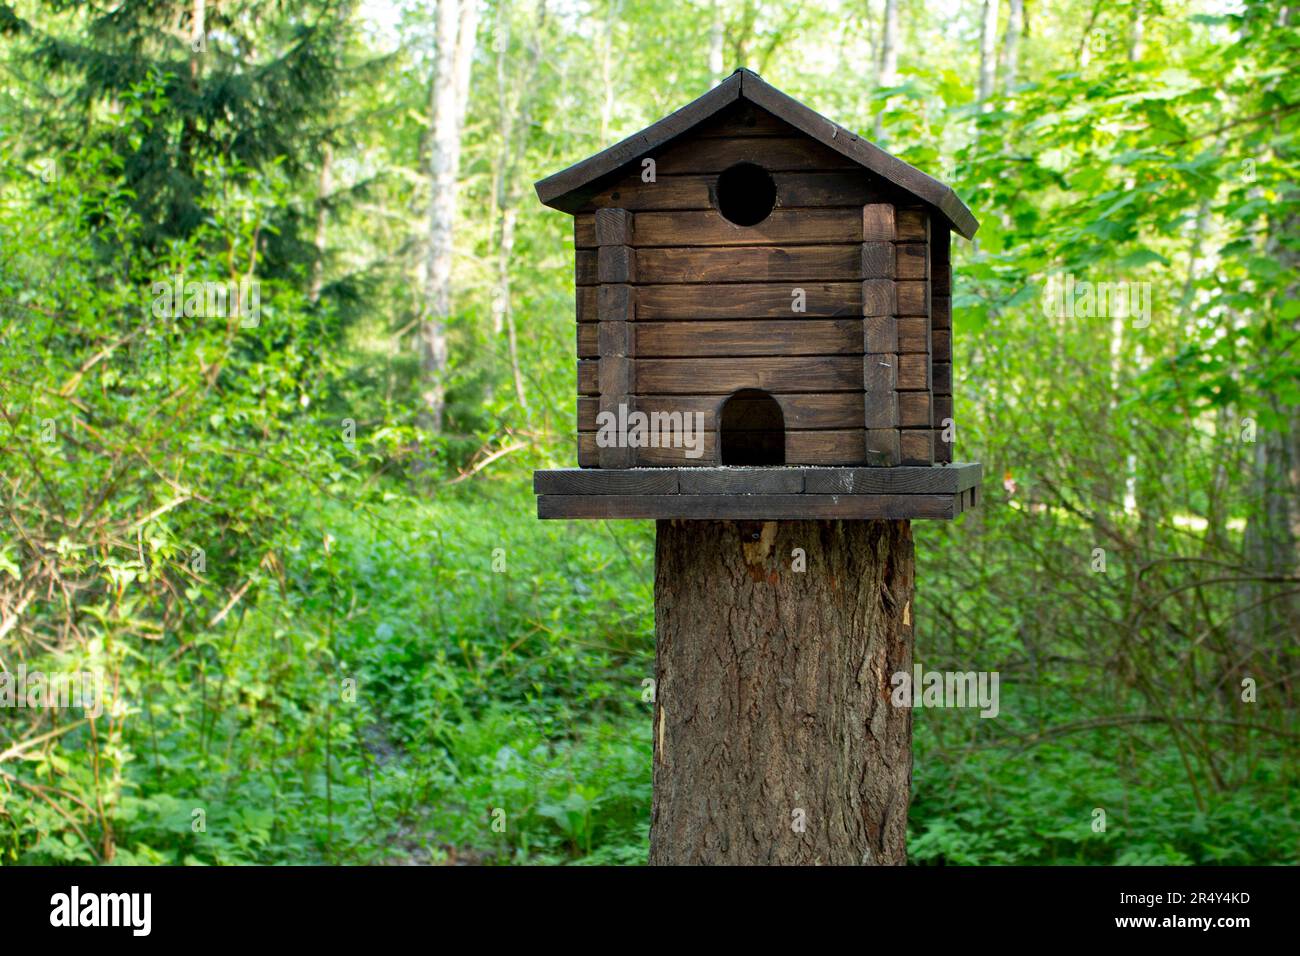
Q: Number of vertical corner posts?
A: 2